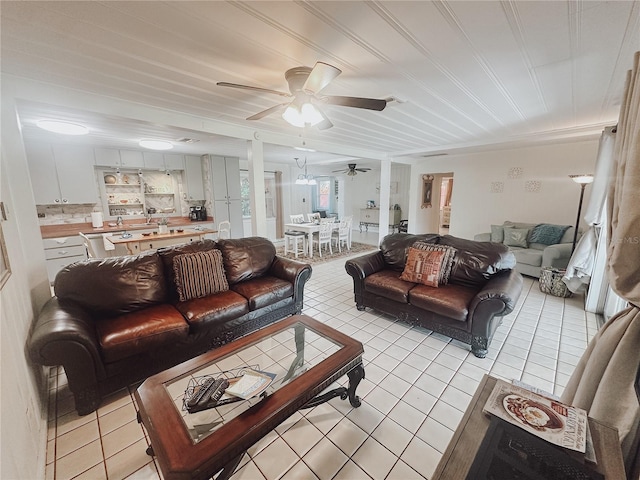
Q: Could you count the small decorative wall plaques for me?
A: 3